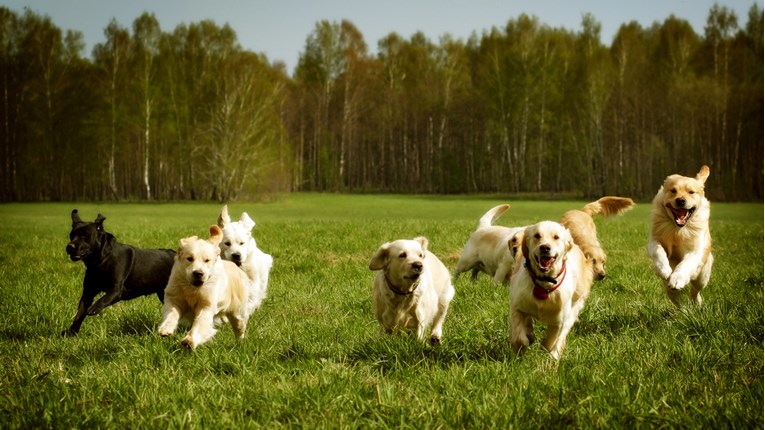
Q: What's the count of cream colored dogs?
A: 7